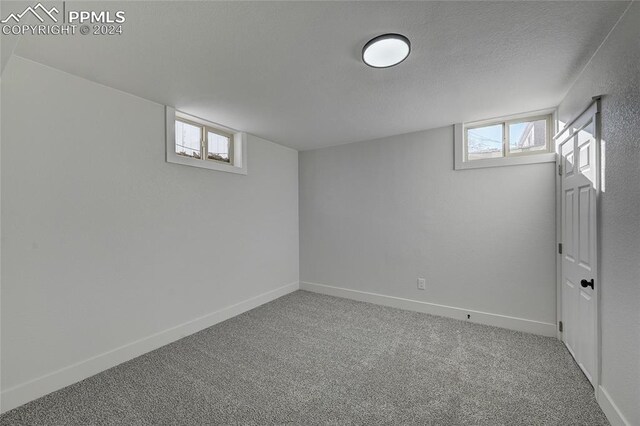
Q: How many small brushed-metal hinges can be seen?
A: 3